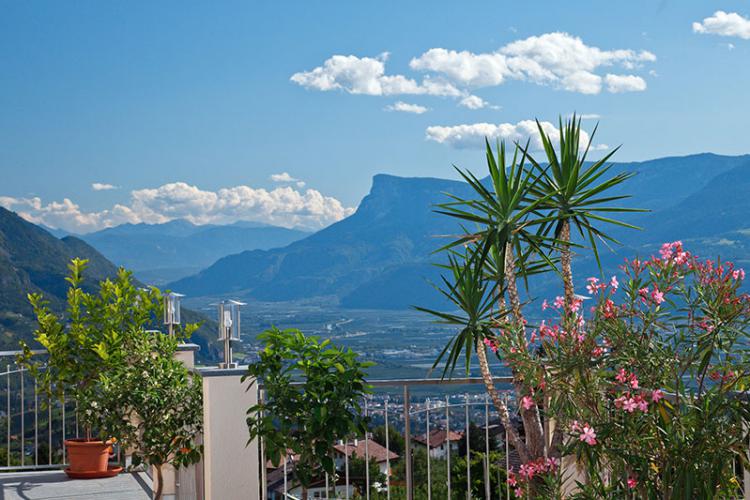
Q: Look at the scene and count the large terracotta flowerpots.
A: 1